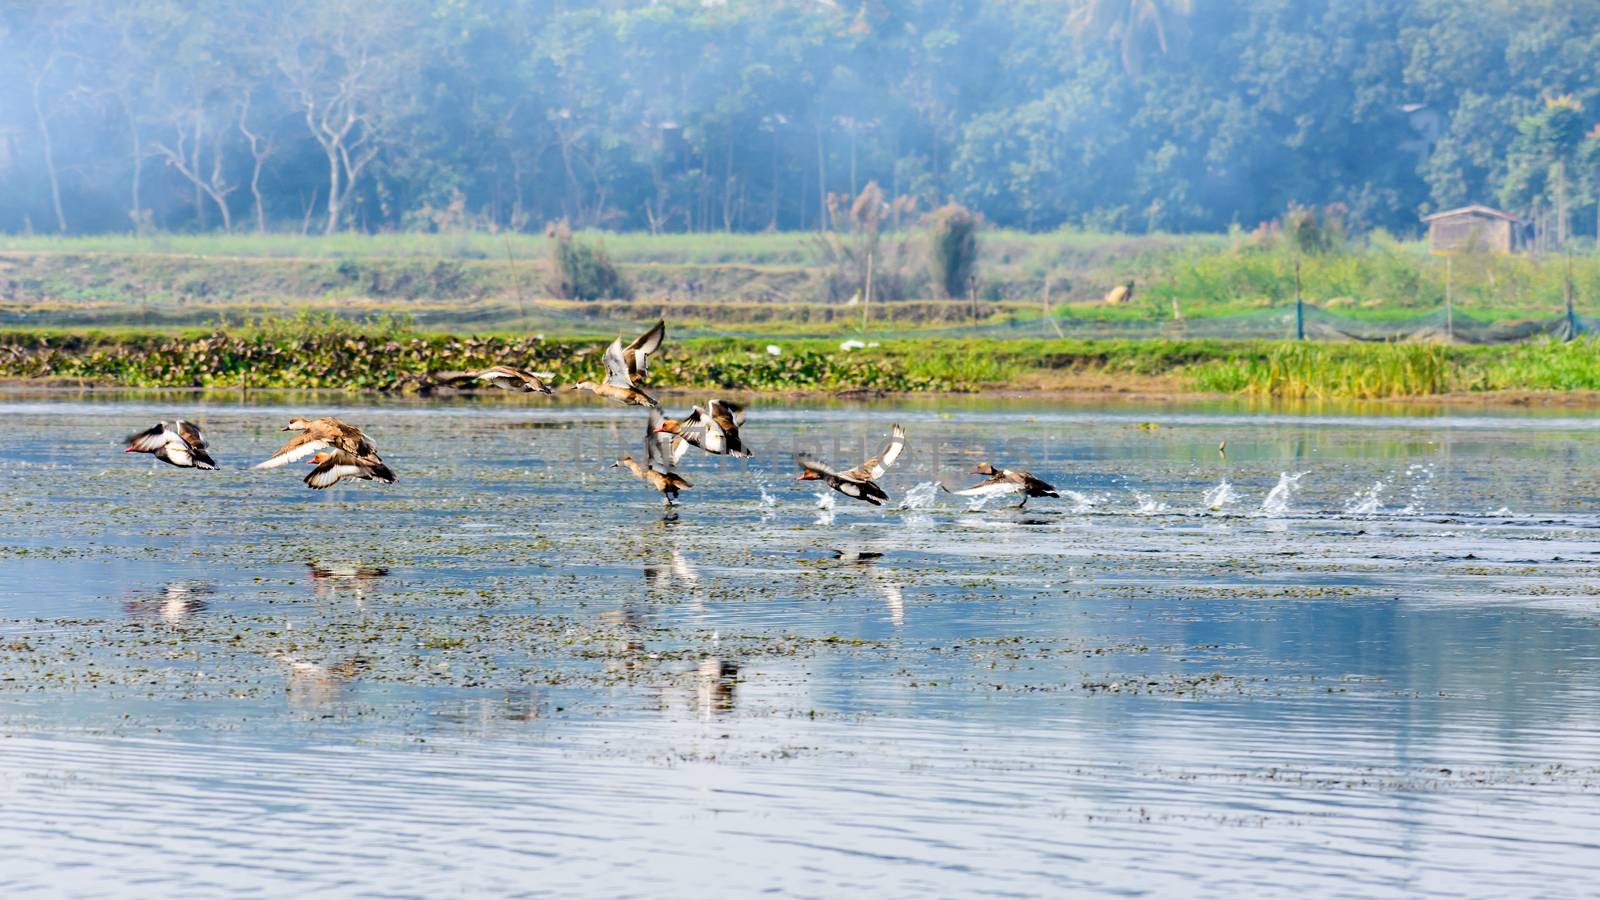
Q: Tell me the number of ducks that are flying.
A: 9